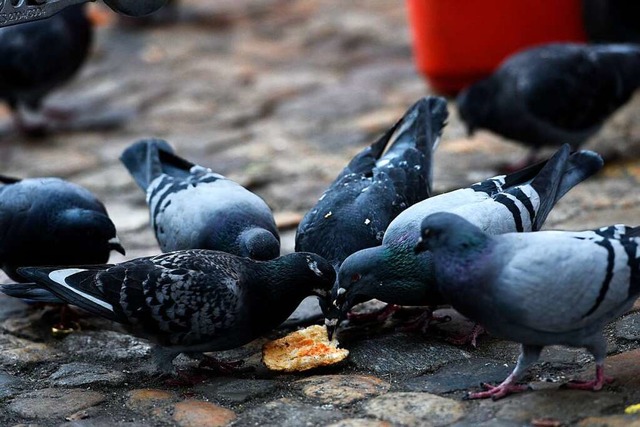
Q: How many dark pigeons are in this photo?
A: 5